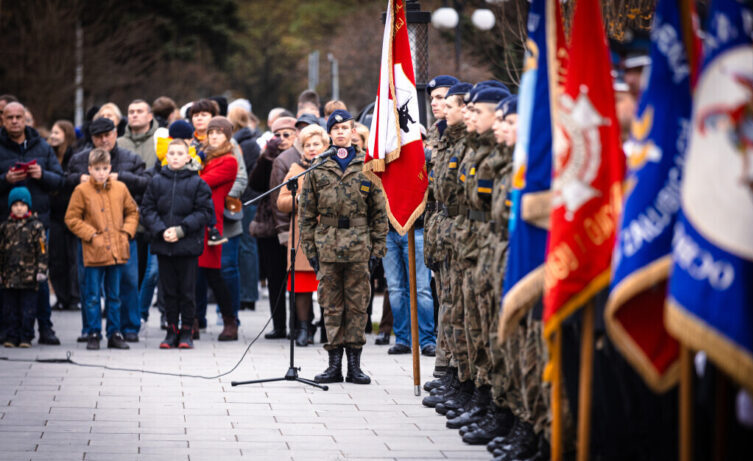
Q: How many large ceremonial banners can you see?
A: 5